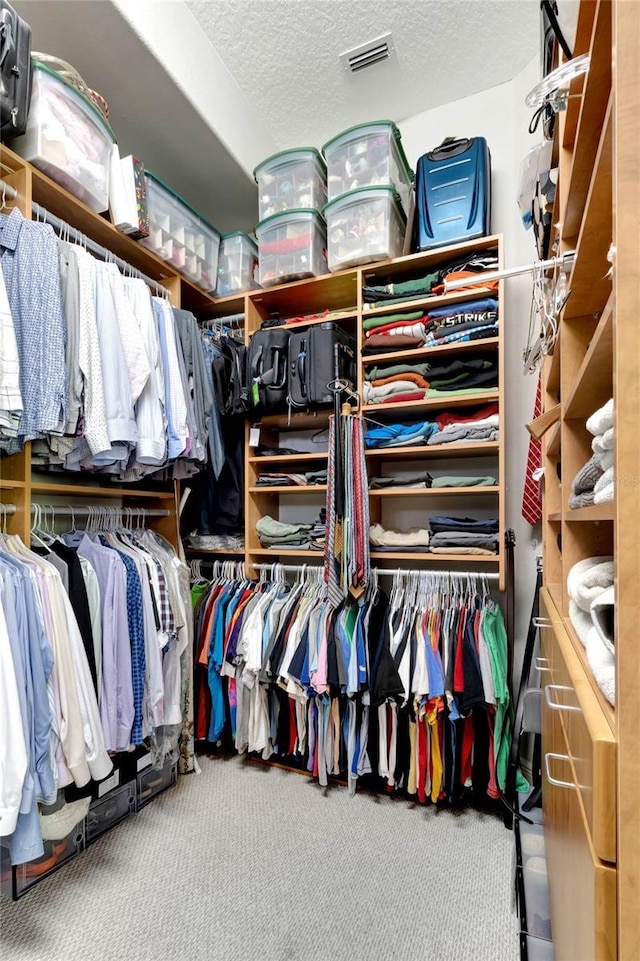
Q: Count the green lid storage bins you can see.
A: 7